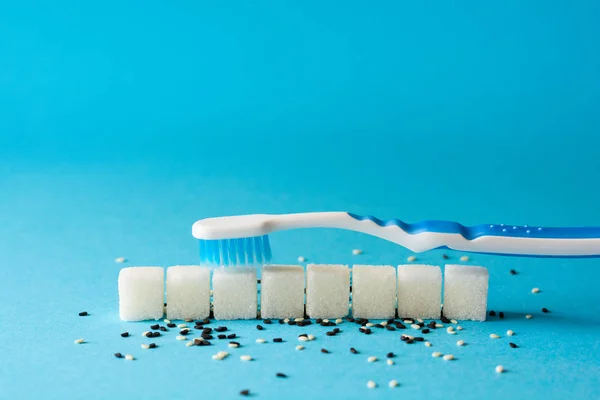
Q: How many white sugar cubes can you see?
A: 8